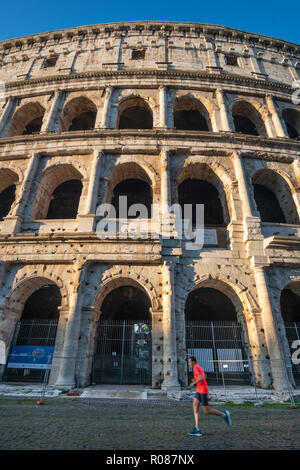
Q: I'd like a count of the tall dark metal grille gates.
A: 4